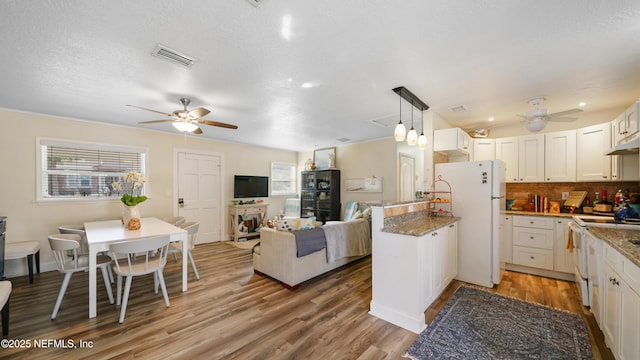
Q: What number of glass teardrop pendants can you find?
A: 3